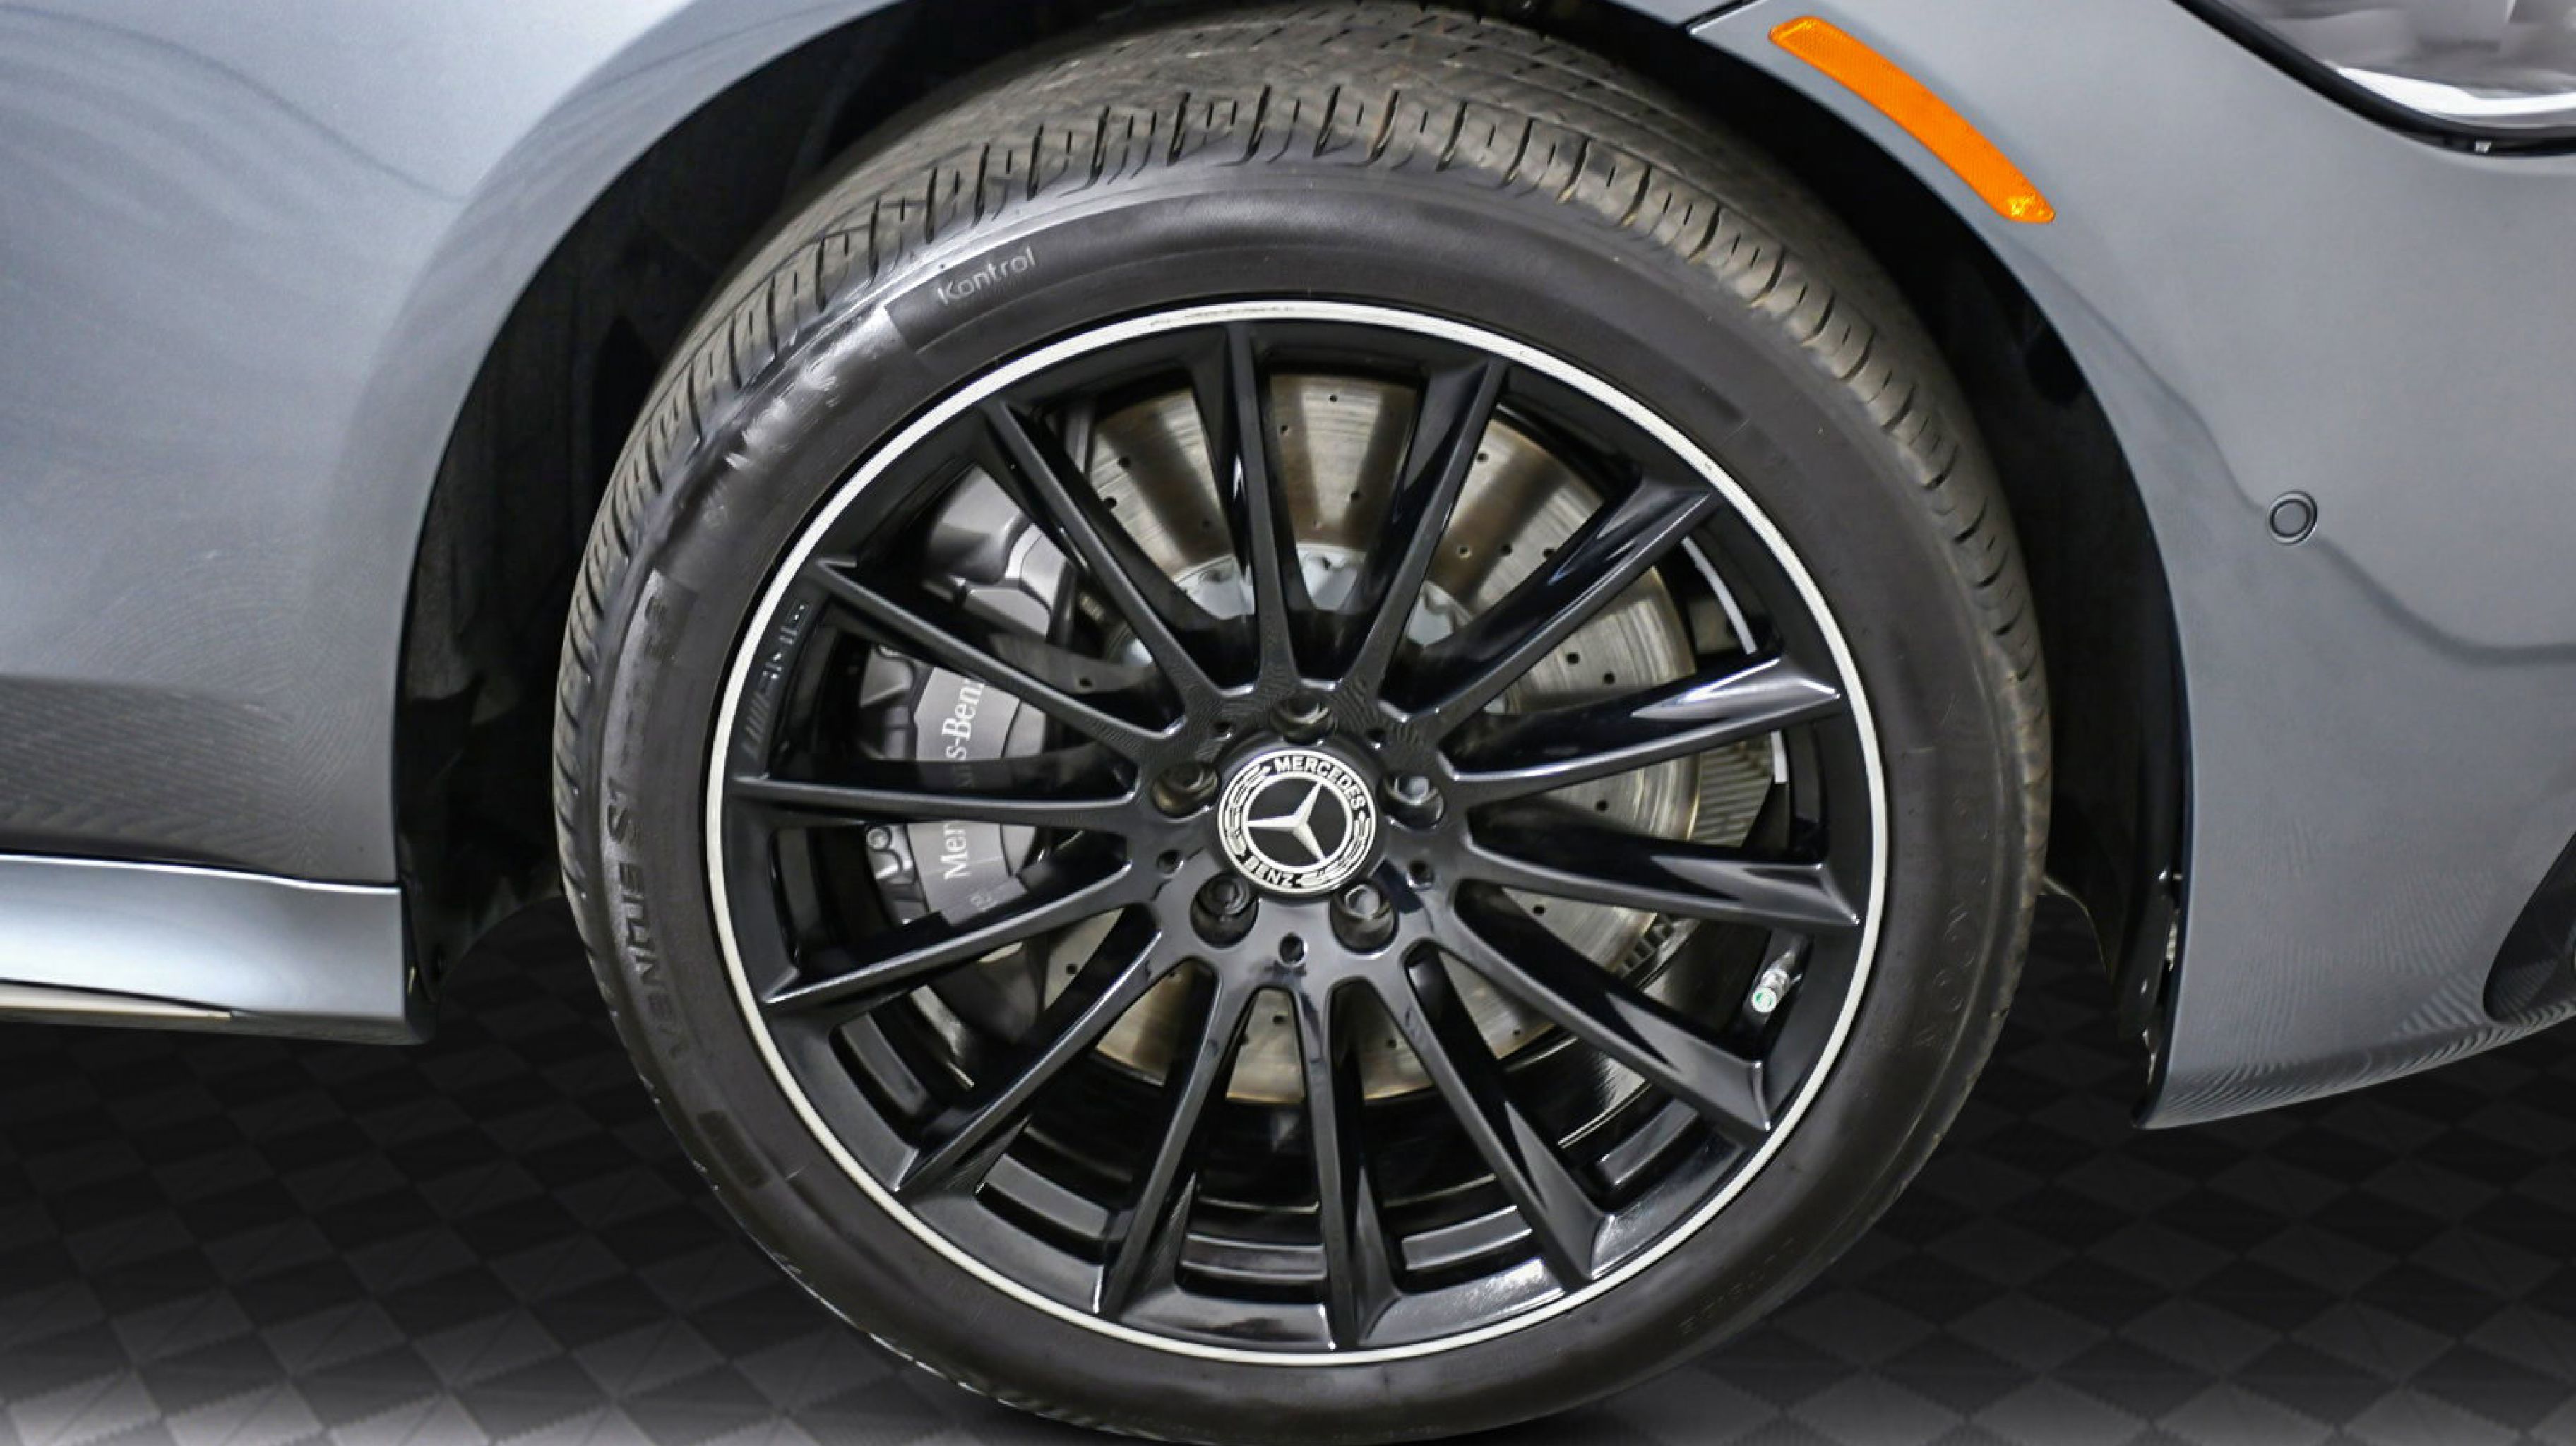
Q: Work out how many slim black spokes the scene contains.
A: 14